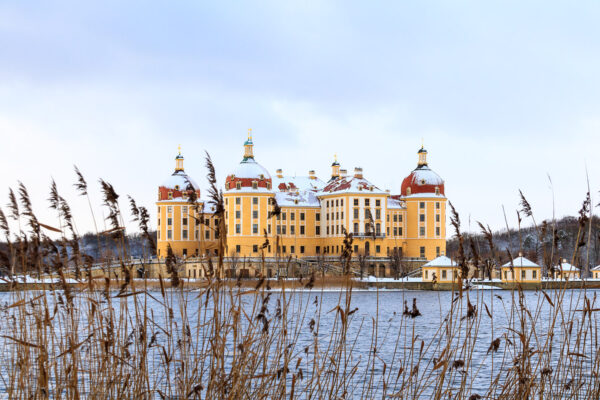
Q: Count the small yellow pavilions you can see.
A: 4